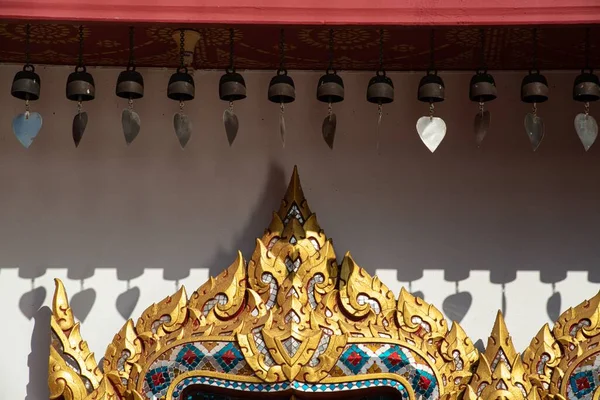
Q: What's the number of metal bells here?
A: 12